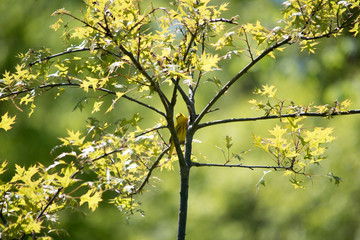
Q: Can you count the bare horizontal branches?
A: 2